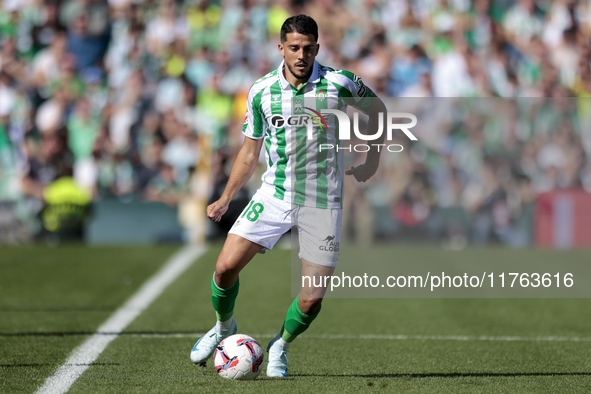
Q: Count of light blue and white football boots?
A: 2